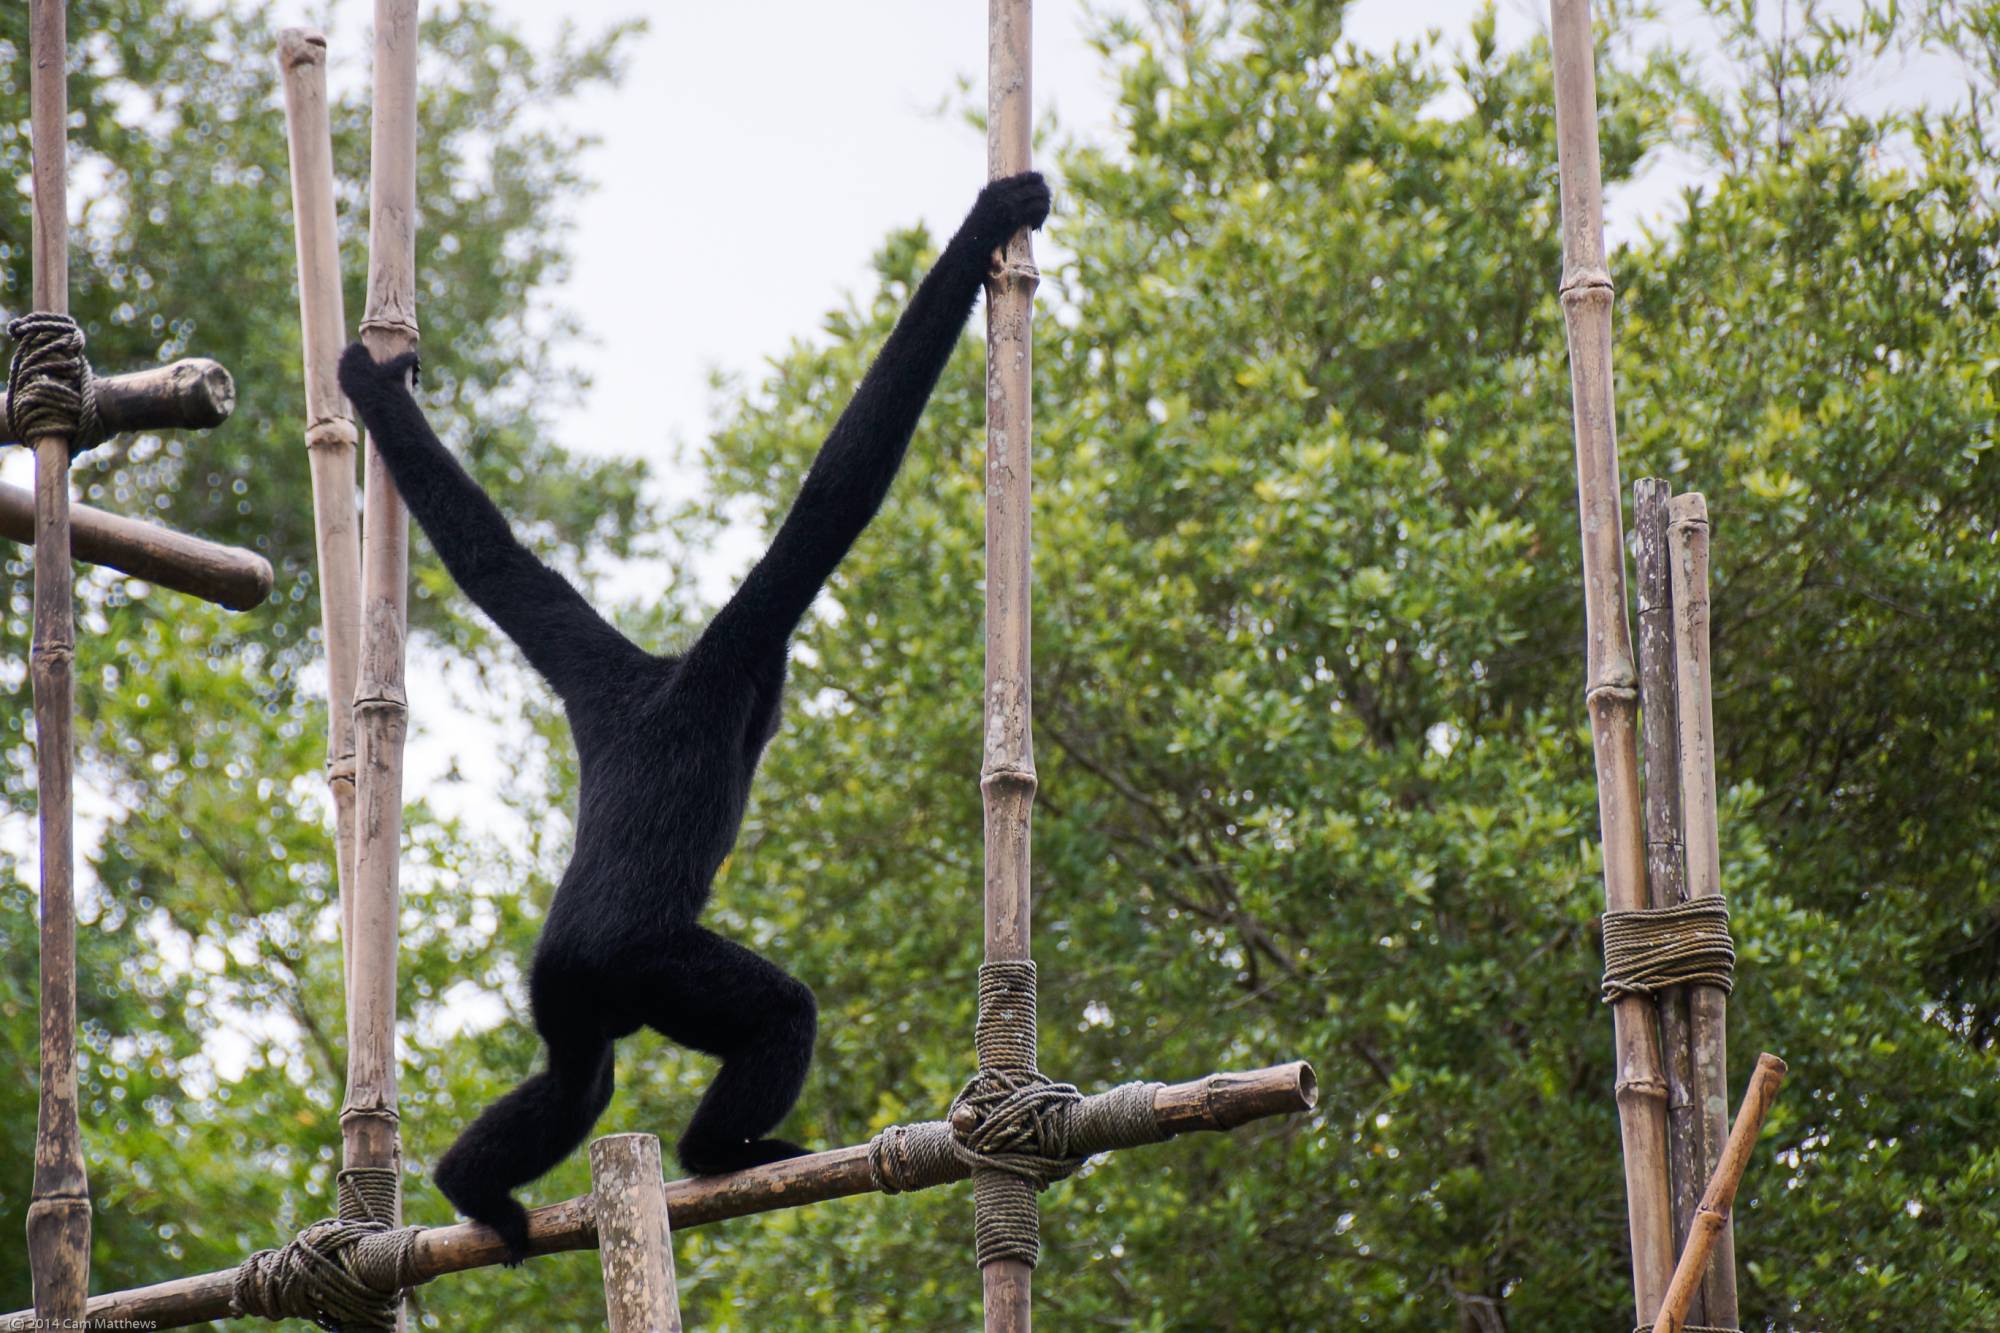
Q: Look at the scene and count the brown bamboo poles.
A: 12